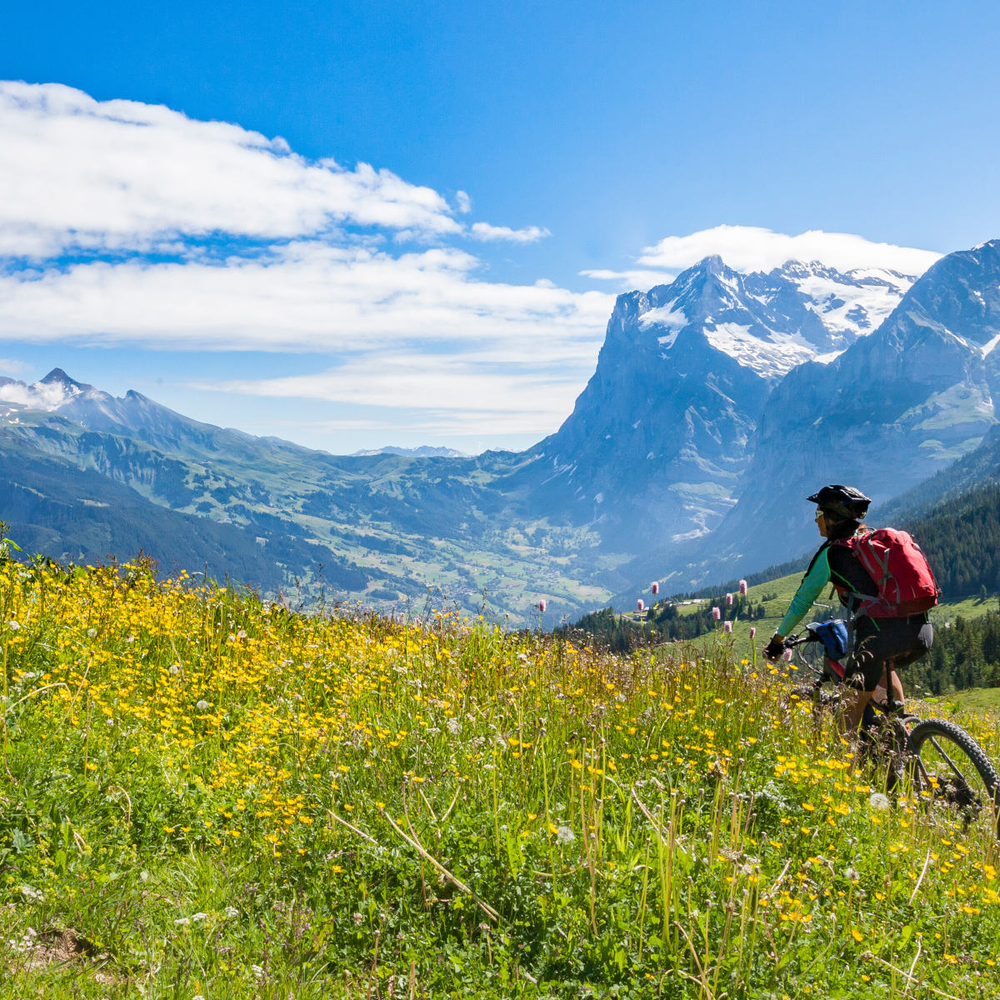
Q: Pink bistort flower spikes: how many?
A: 9